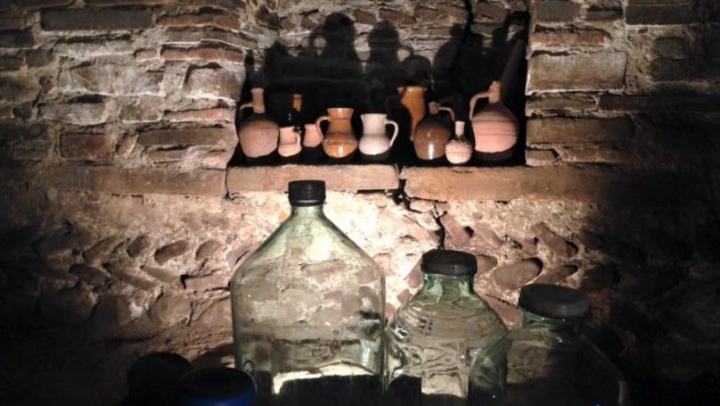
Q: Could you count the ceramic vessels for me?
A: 10